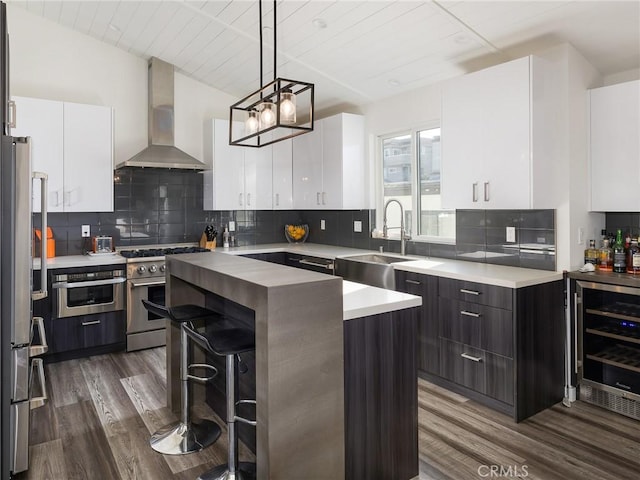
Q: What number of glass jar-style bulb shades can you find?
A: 3